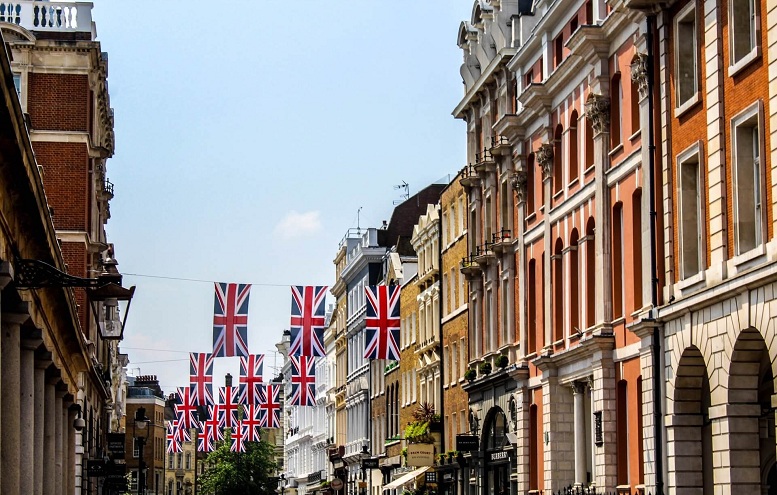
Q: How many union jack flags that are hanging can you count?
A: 15